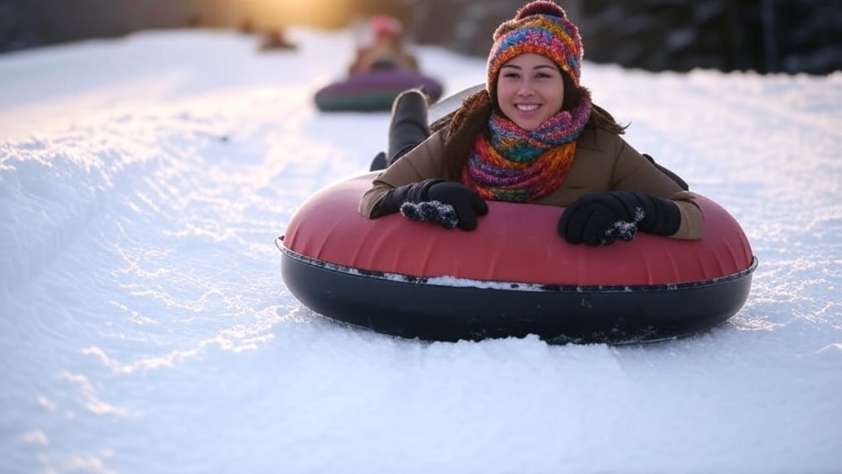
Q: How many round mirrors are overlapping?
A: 0